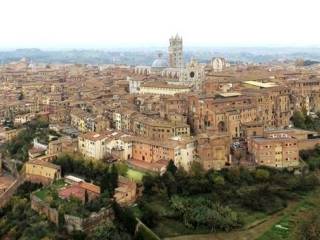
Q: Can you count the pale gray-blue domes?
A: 1